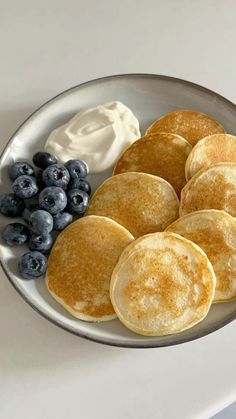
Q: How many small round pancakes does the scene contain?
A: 8